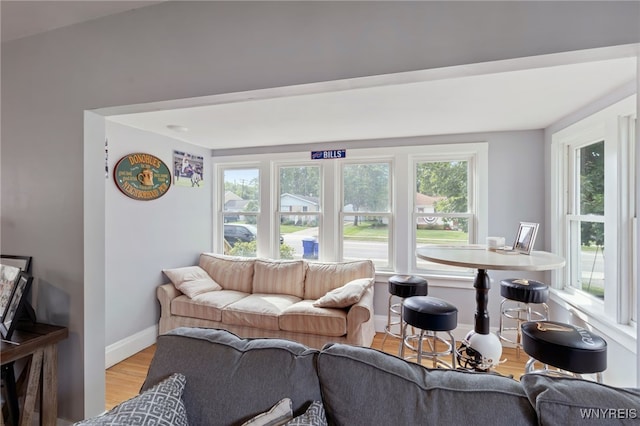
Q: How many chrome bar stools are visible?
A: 4